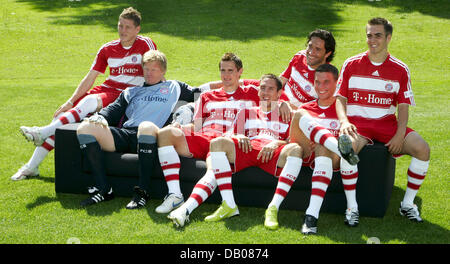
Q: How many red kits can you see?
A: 6